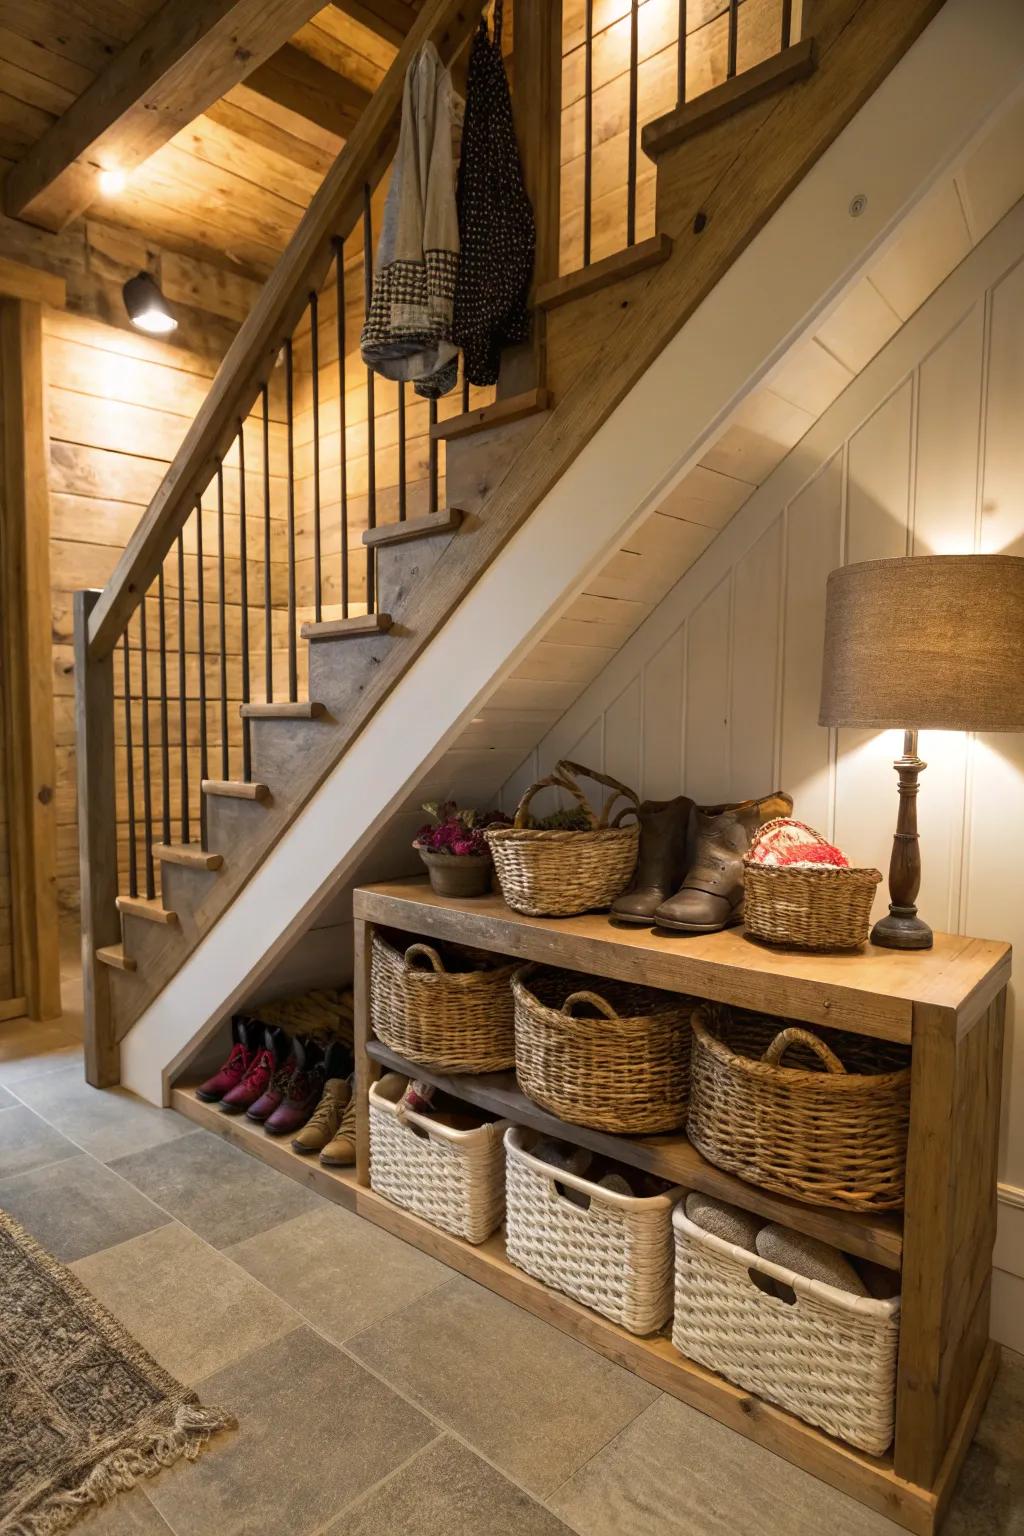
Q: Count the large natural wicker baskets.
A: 3